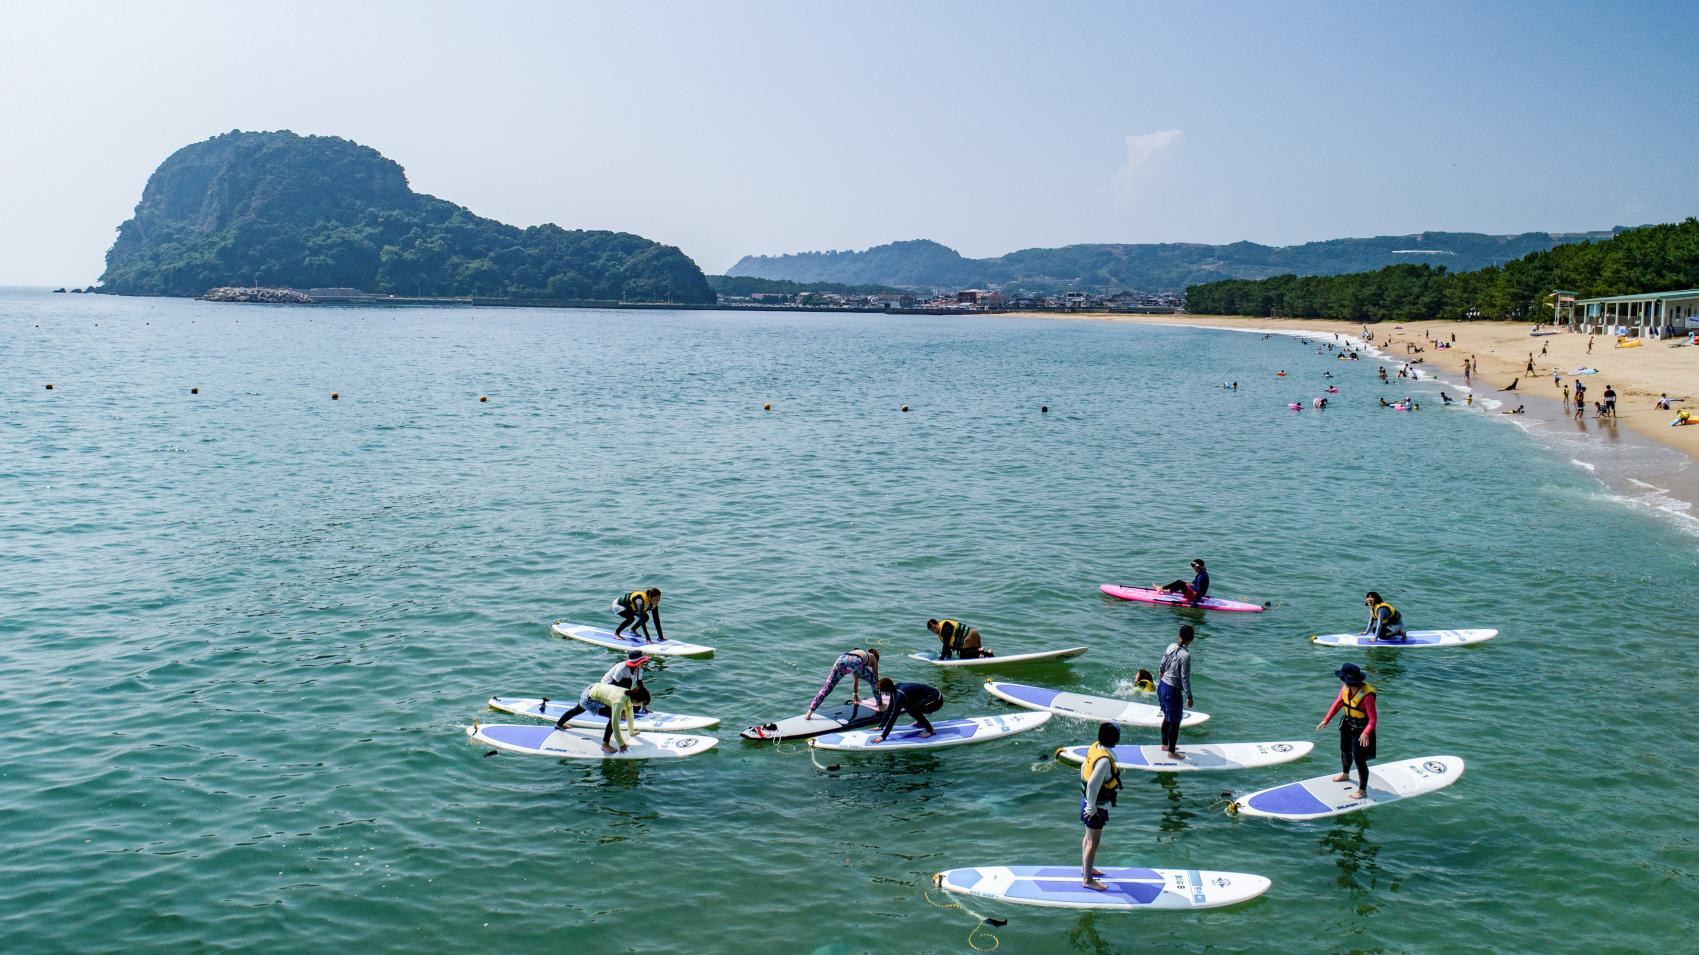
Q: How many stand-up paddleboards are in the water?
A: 12